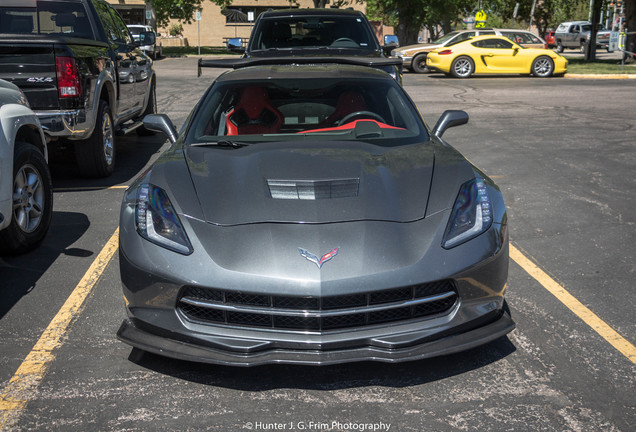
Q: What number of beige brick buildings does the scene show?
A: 1